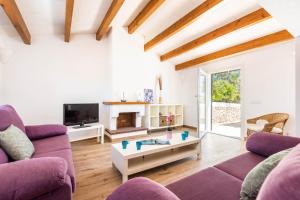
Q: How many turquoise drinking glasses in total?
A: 4